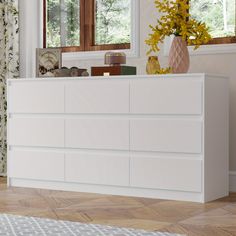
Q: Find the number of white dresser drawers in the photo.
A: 9